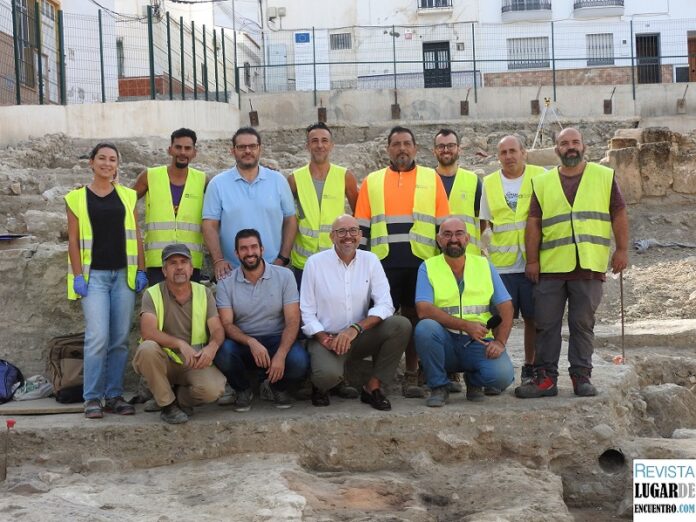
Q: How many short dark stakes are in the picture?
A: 7